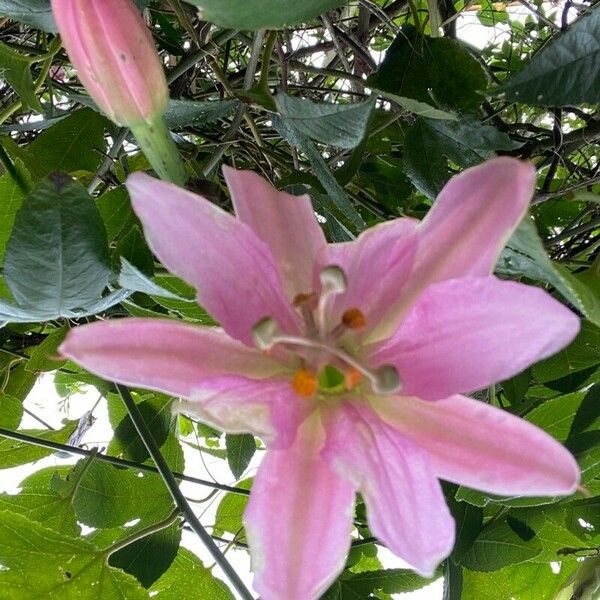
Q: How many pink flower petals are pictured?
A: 10